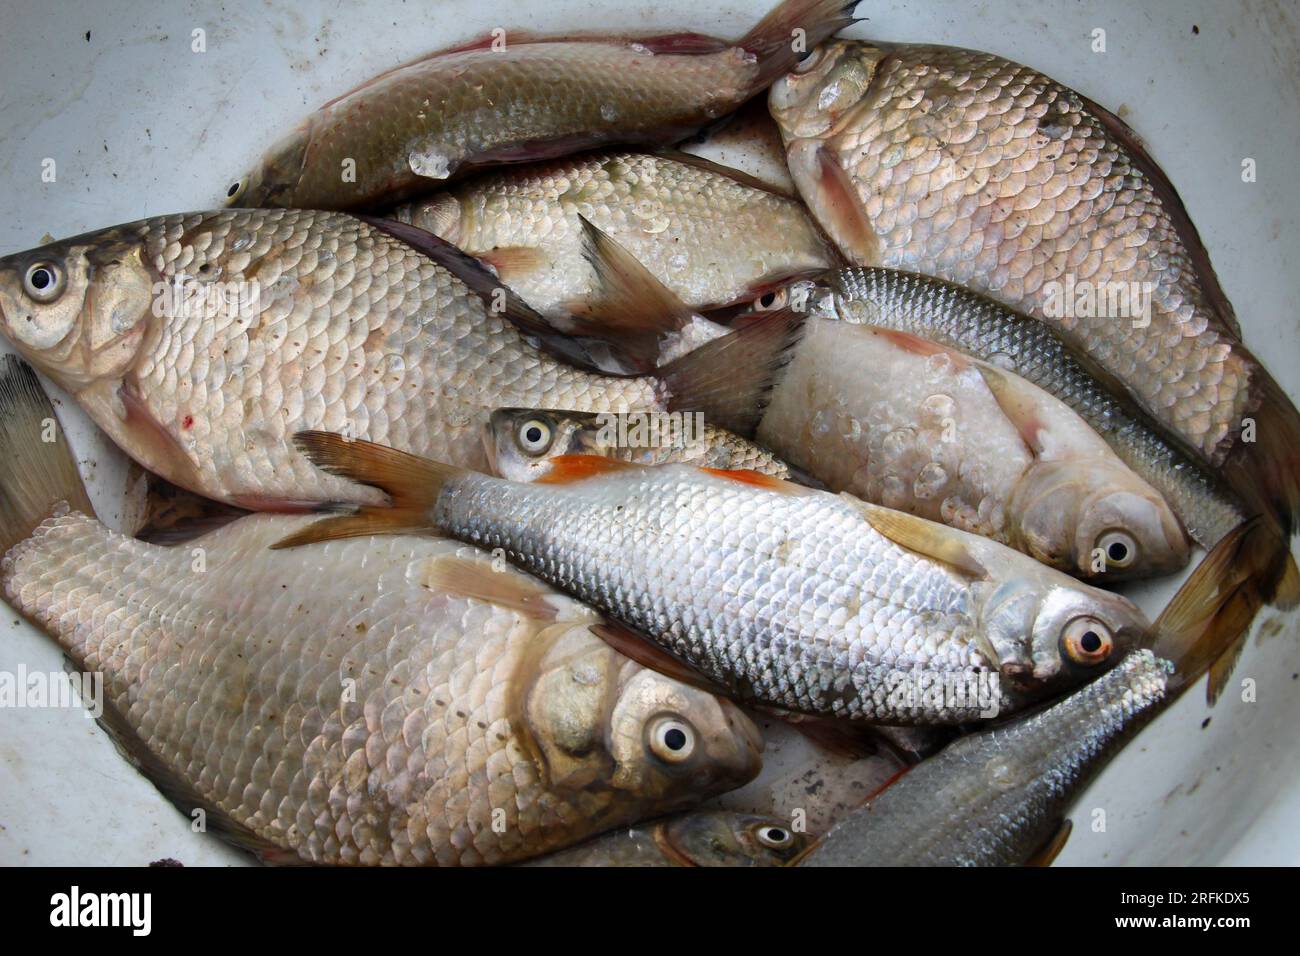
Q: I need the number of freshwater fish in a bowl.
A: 11